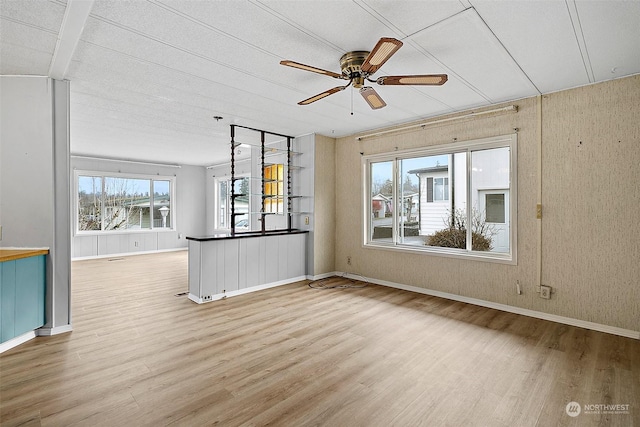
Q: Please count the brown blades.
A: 5